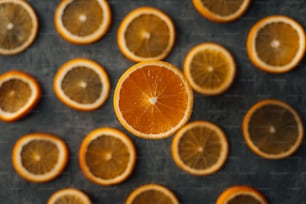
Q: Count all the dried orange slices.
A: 15